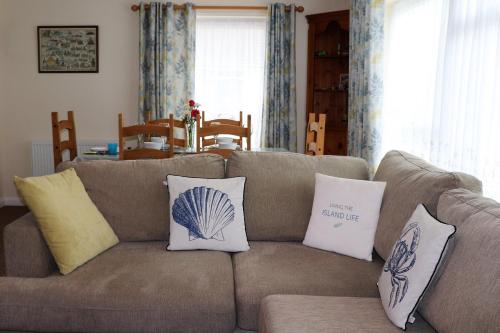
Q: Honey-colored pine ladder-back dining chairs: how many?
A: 6